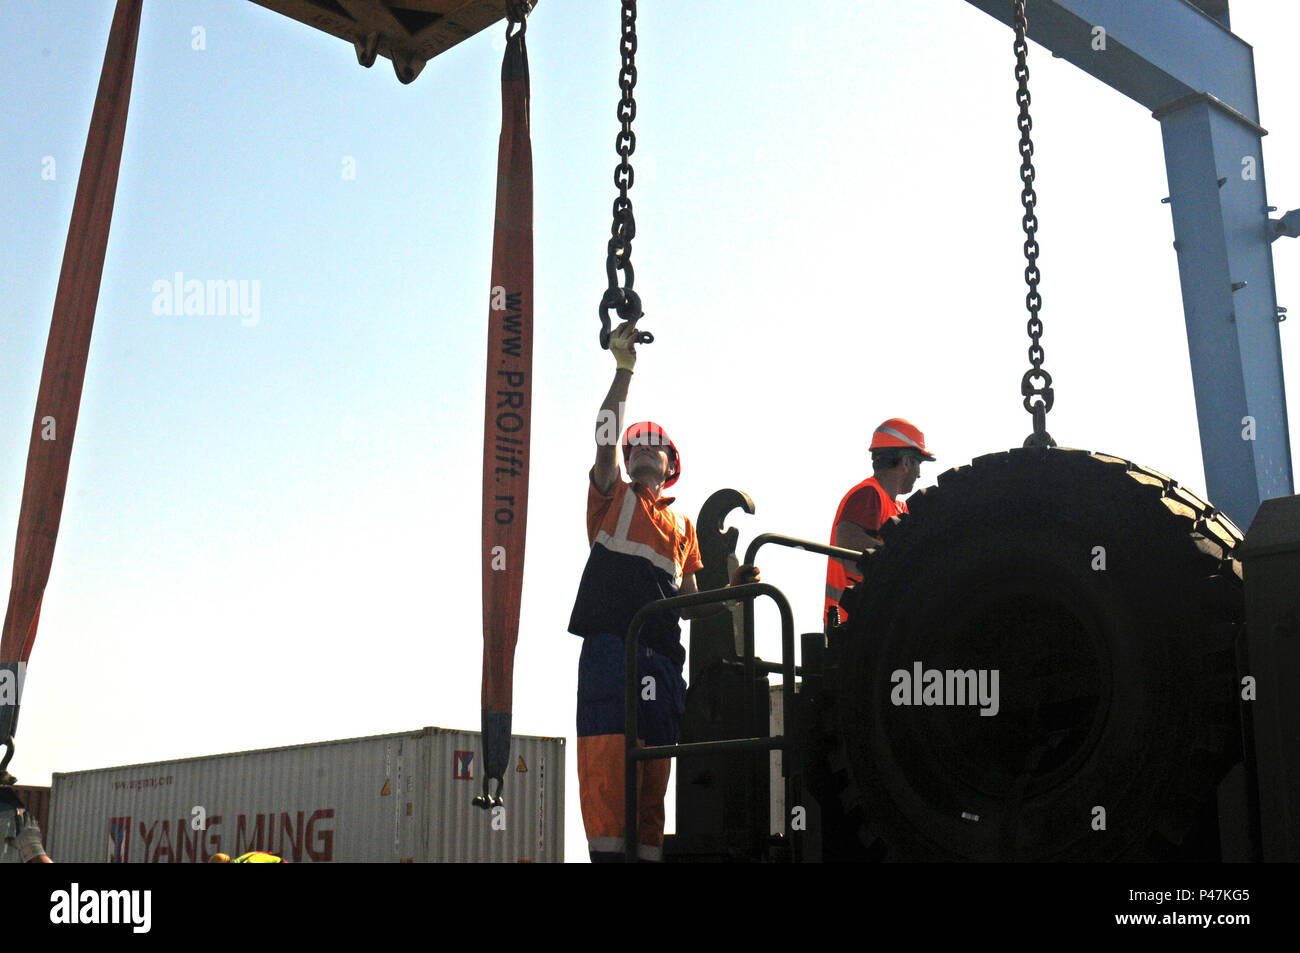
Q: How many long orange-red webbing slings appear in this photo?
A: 2